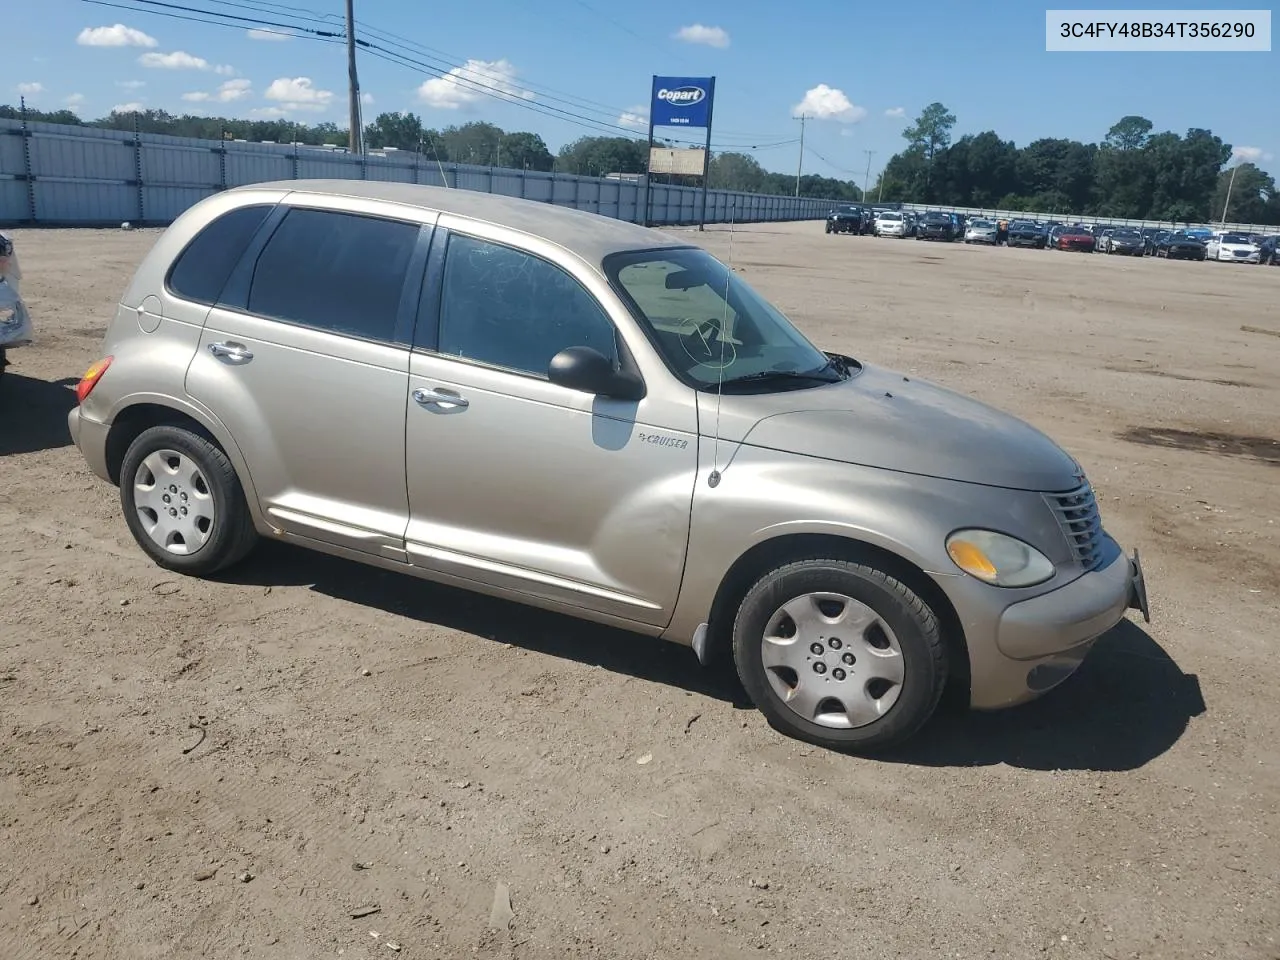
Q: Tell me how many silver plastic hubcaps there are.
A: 2